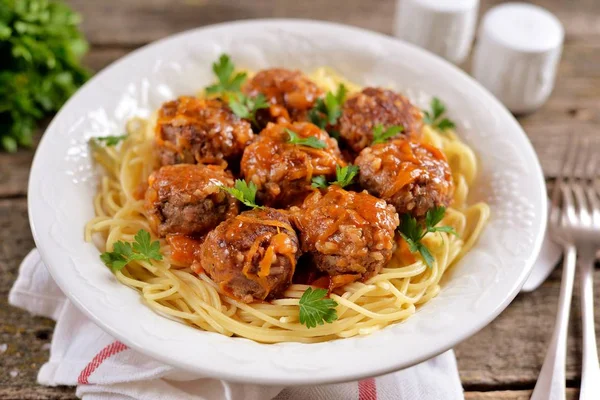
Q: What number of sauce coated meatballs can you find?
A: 8